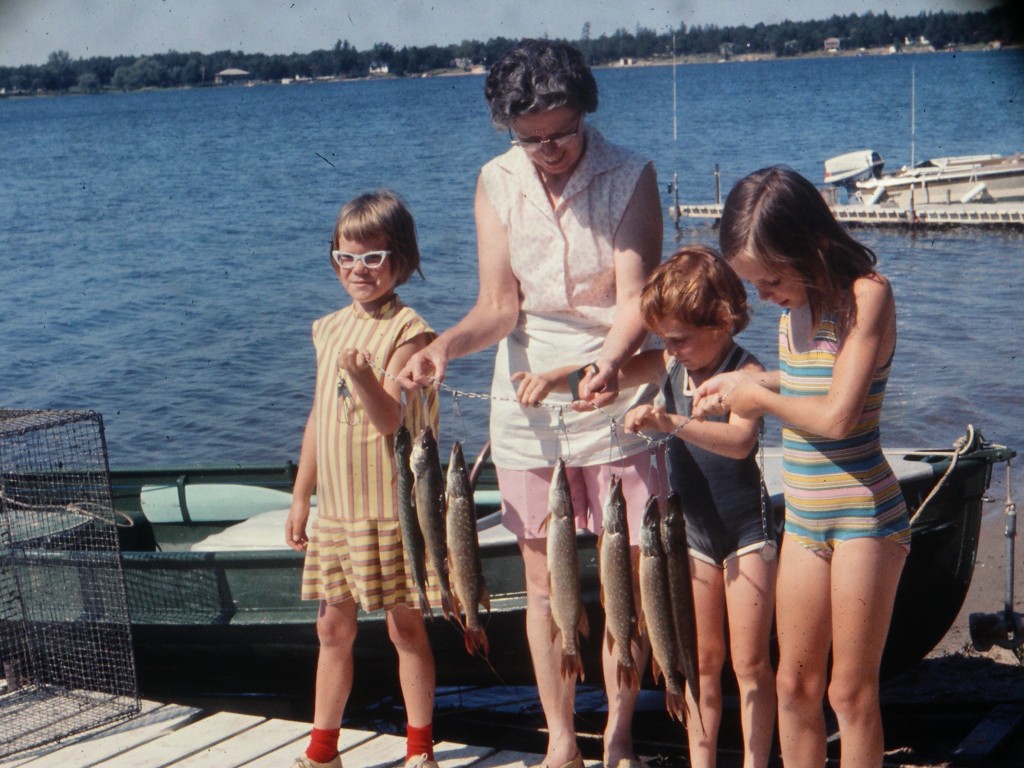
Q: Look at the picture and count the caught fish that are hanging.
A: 7